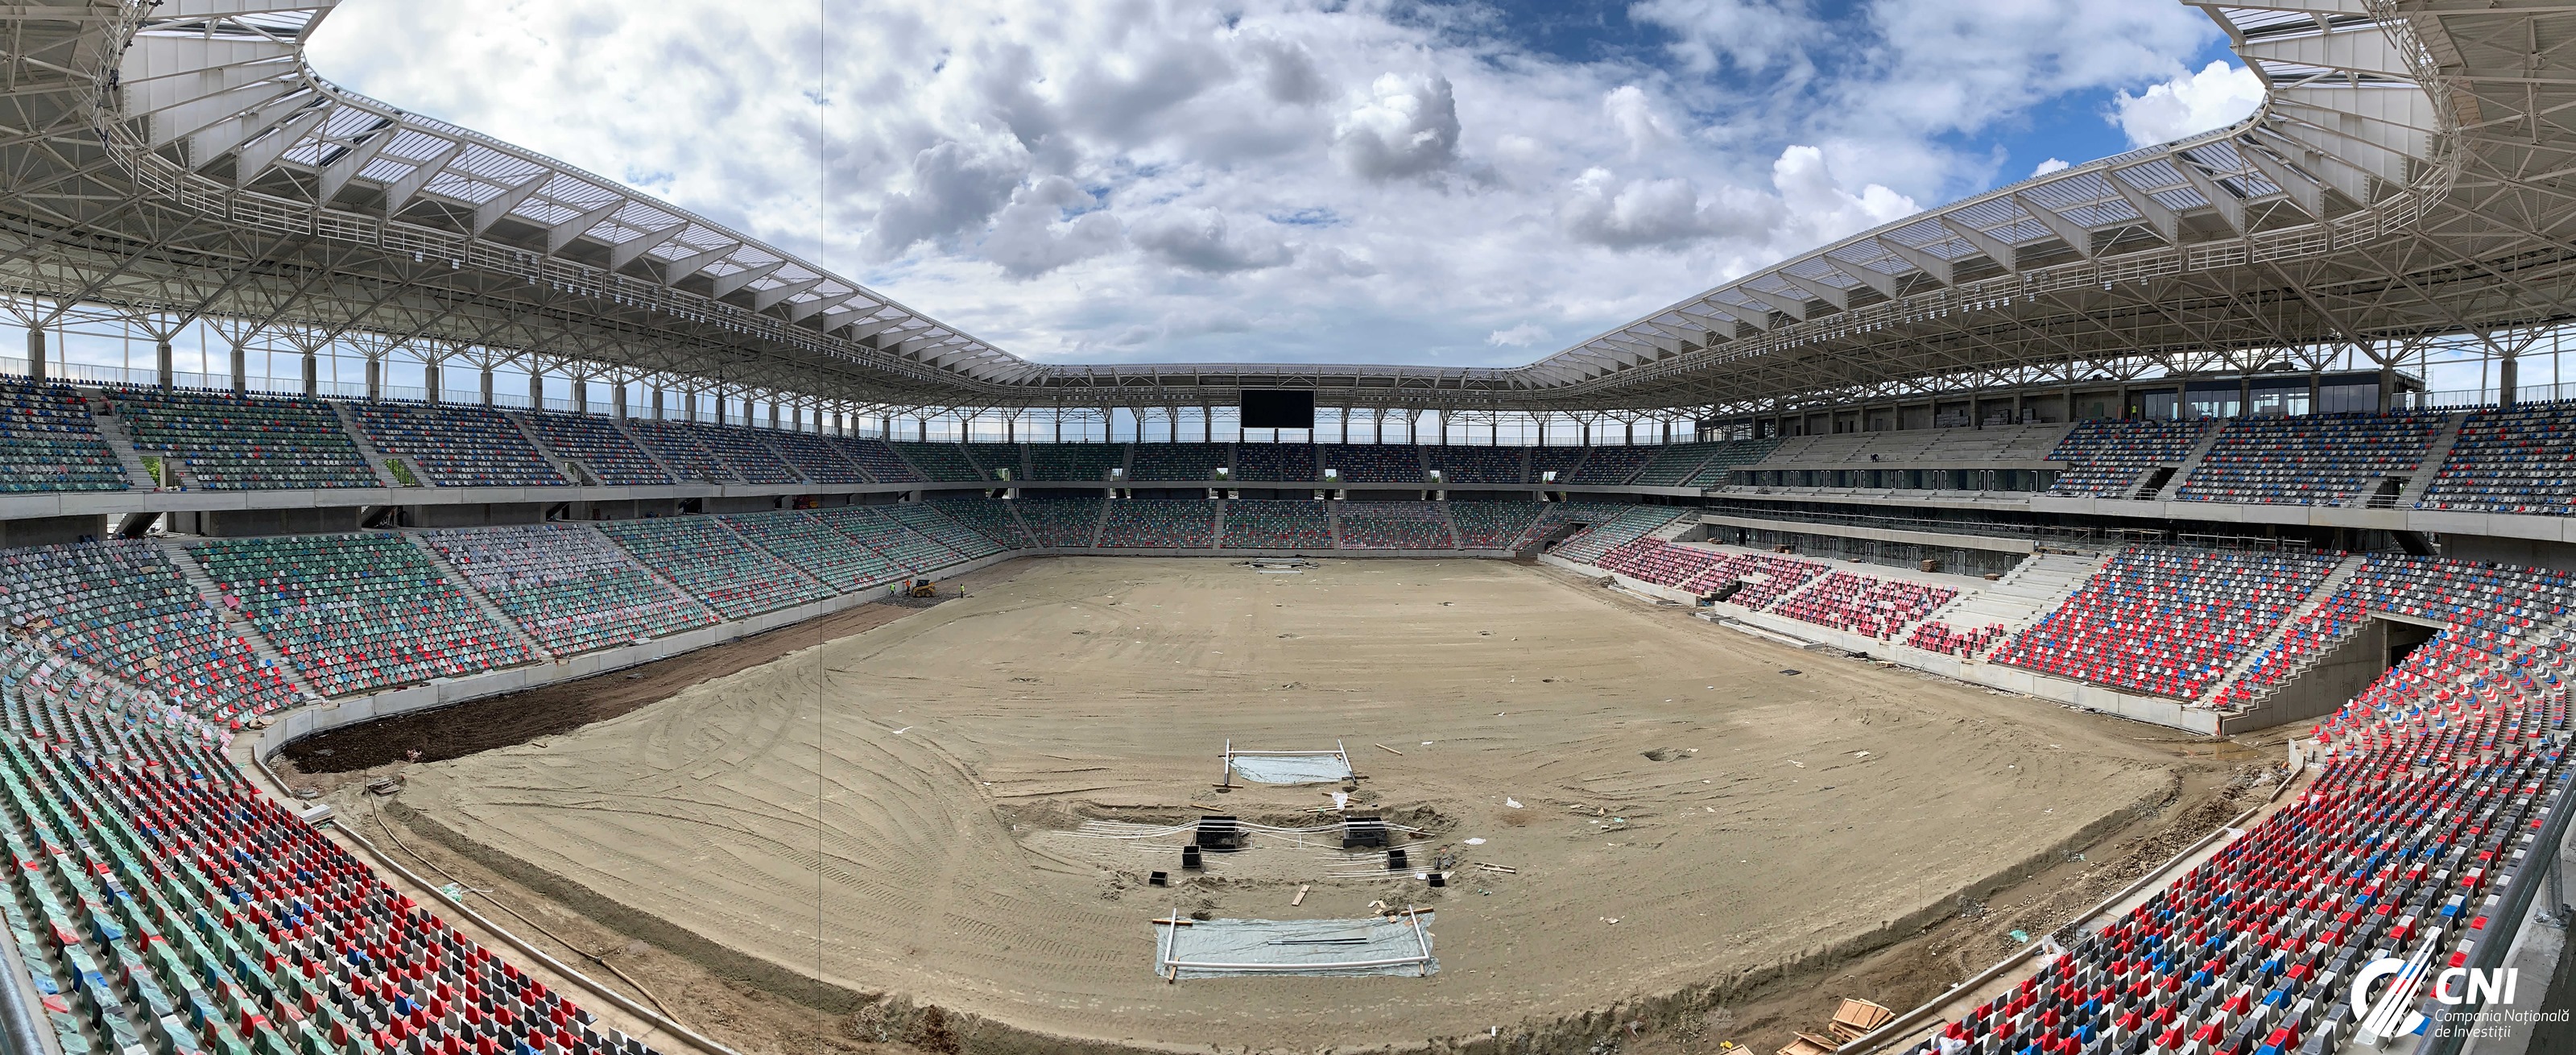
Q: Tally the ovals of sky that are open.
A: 1